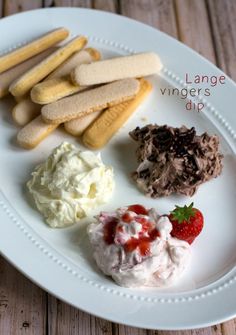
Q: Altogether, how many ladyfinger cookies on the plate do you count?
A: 11